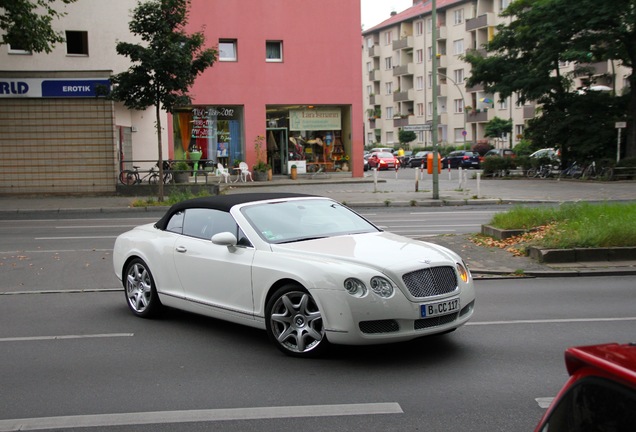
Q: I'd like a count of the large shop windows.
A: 2